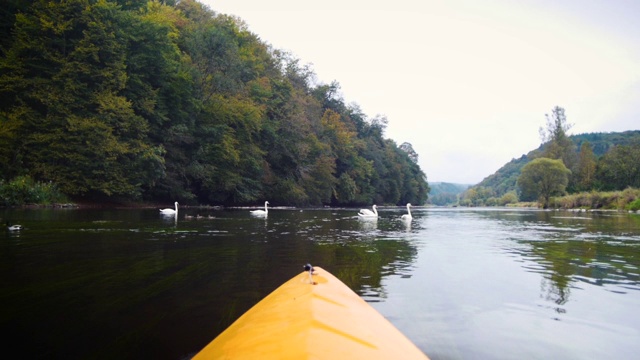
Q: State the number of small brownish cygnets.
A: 3